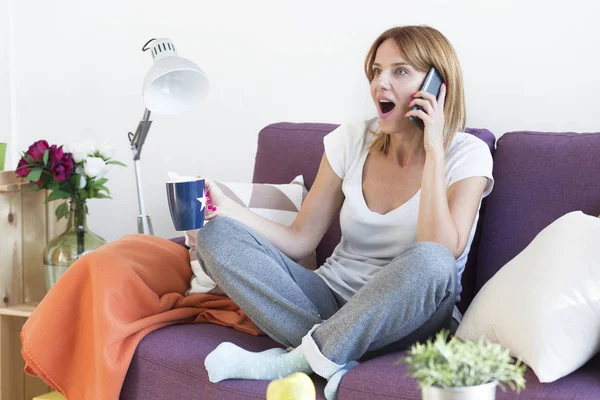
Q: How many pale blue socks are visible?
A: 2